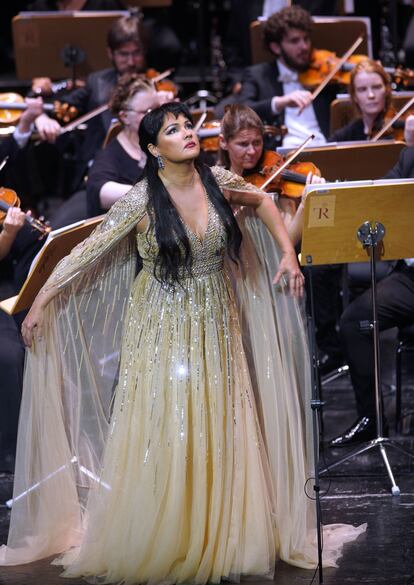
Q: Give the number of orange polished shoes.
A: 0